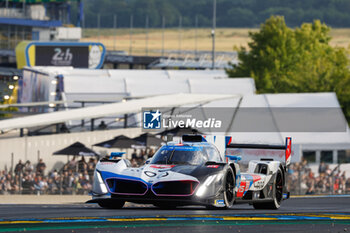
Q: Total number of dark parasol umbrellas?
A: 4